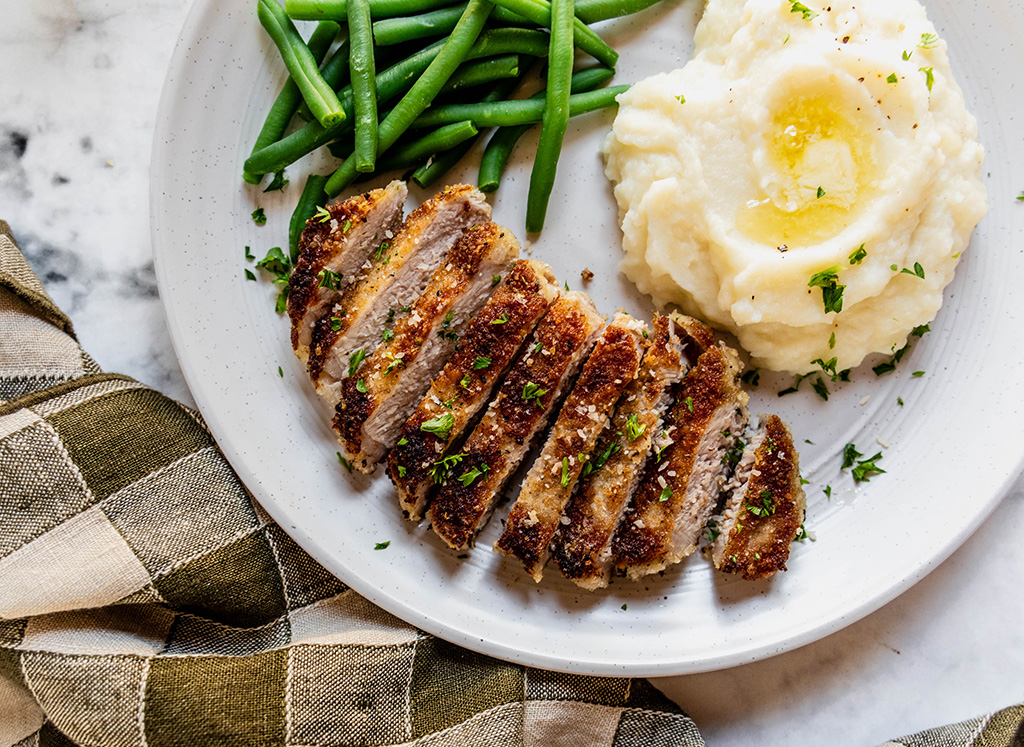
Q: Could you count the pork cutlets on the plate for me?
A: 9